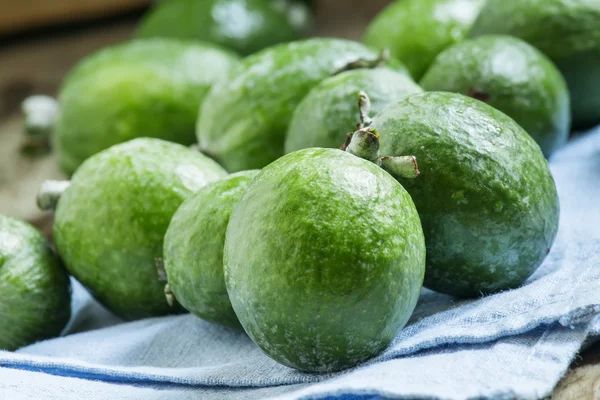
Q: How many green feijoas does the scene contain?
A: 12